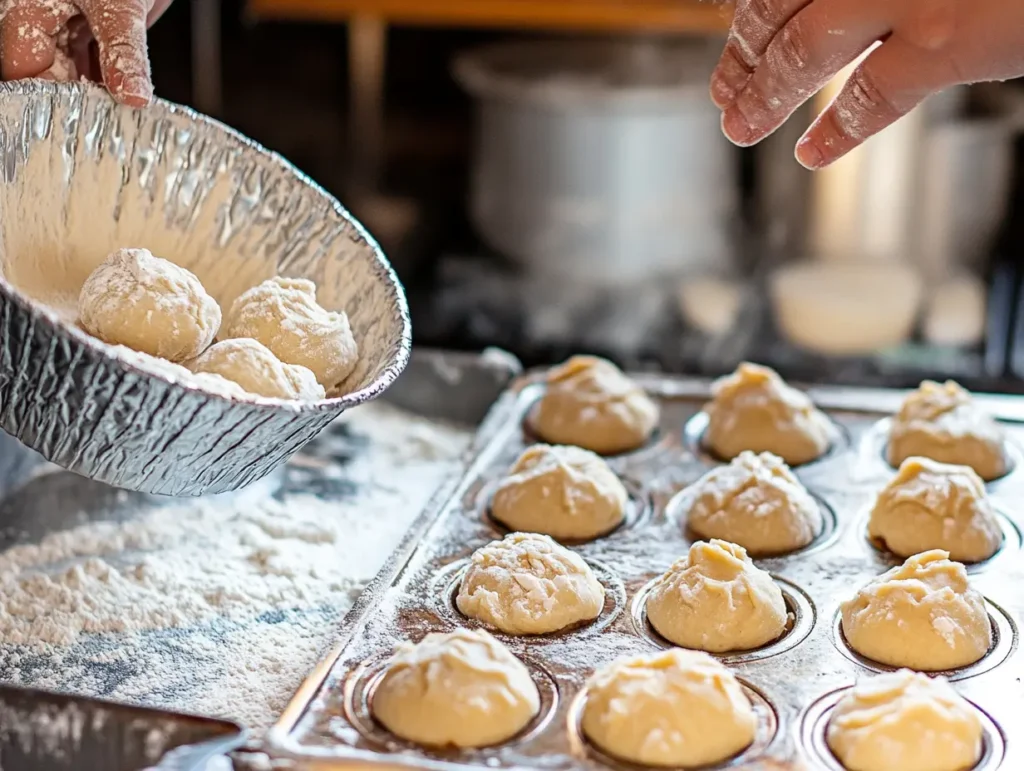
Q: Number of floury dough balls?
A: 15